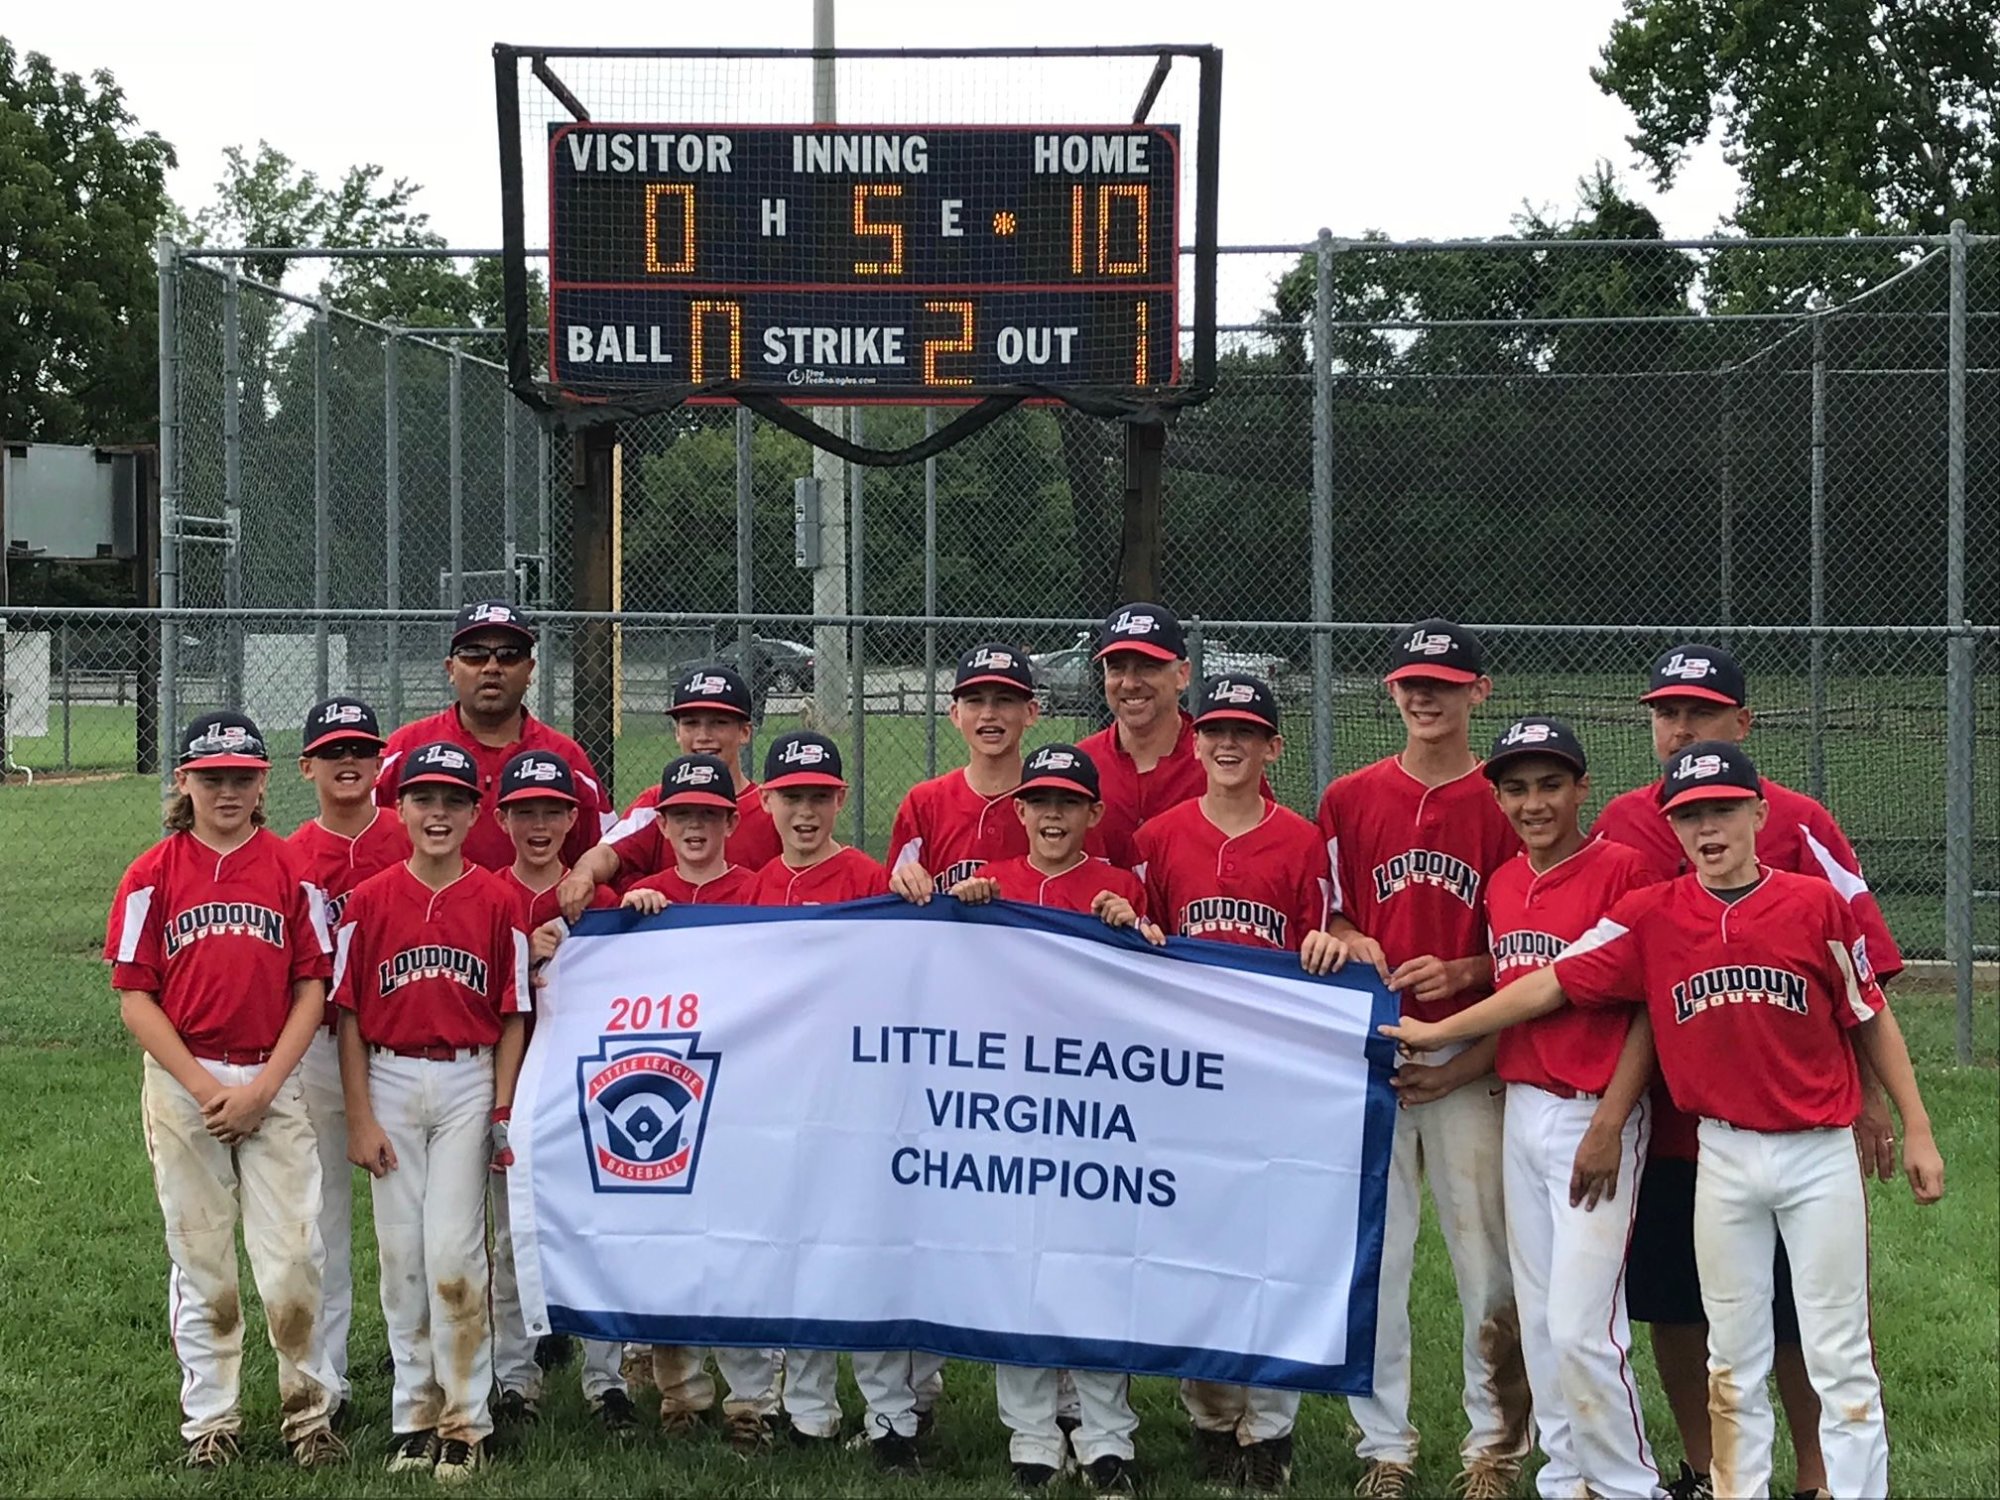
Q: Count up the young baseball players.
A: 13